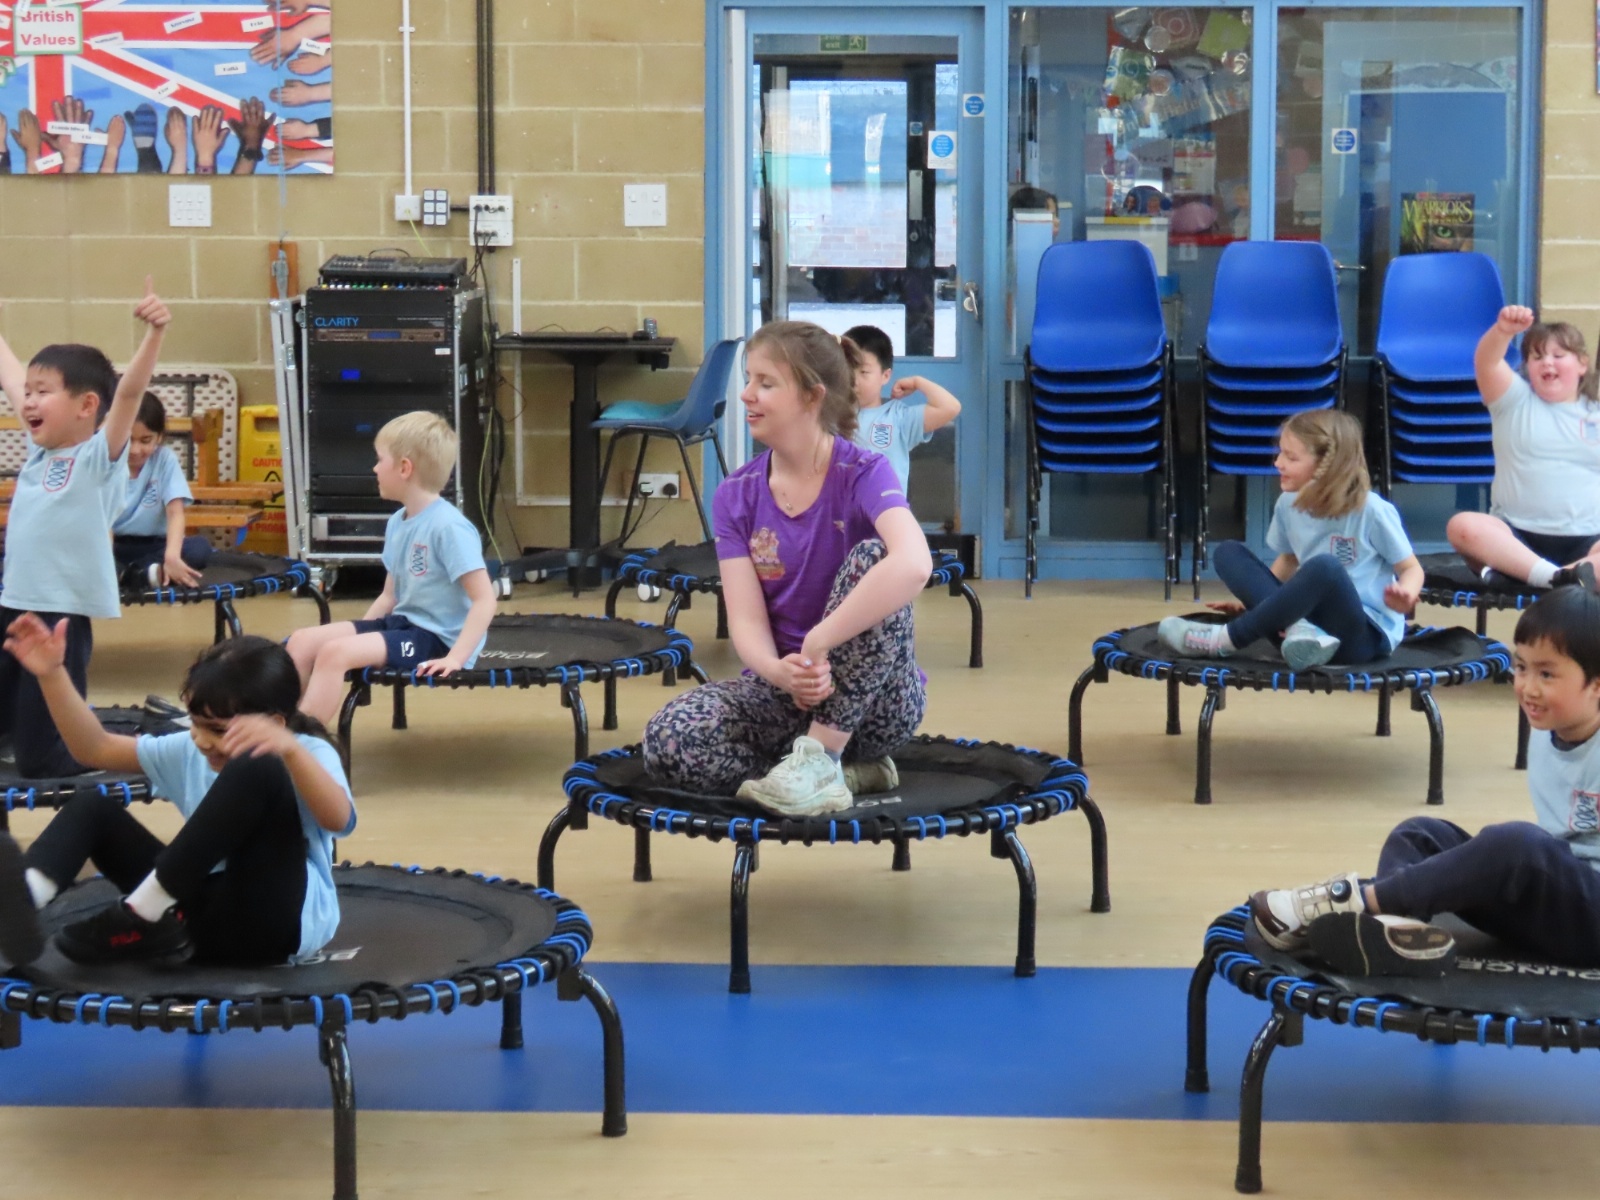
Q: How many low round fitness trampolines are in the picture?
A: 9